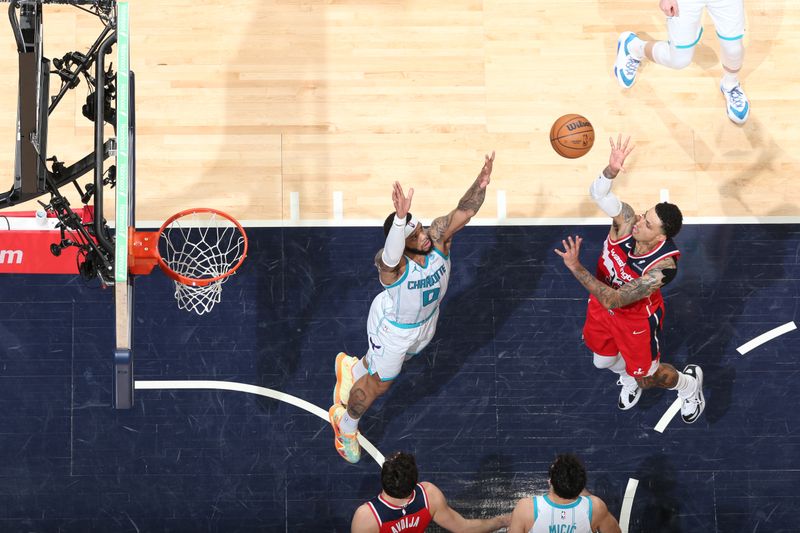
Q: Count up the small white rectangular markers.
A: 4